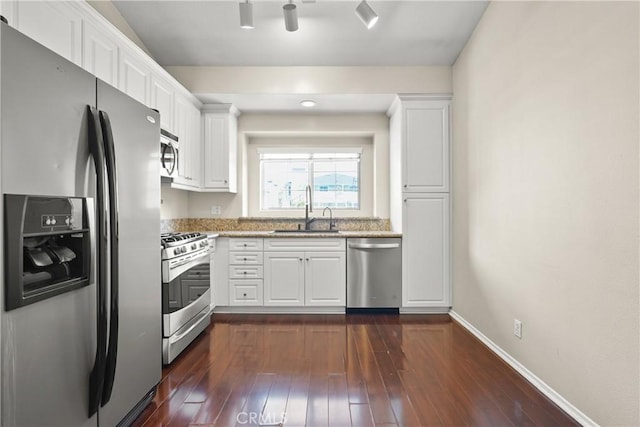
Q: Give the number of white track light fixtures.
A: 3